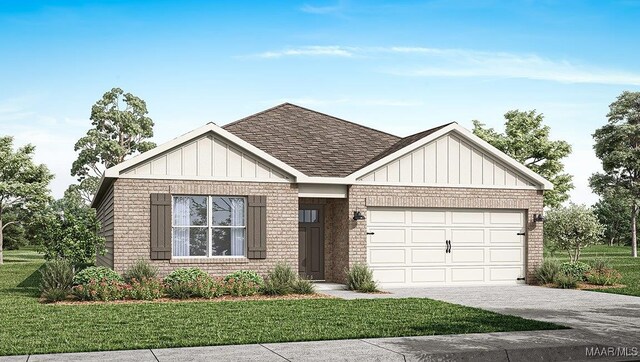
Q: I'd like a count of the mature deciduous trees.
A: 4